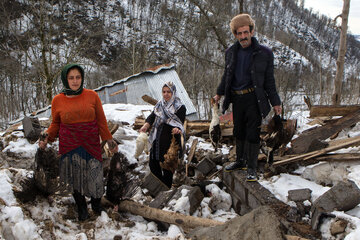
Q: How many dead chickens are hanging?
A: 6